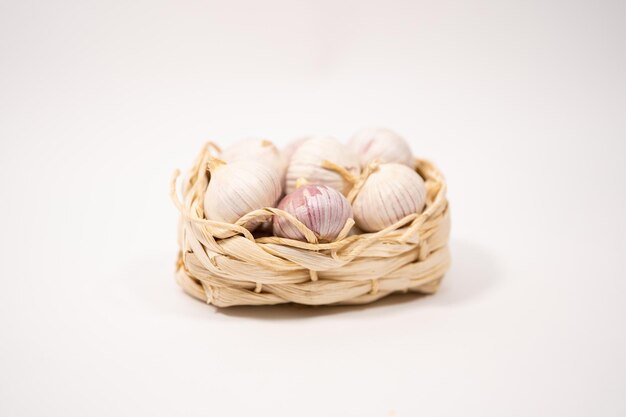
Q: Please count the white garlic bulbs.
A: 5